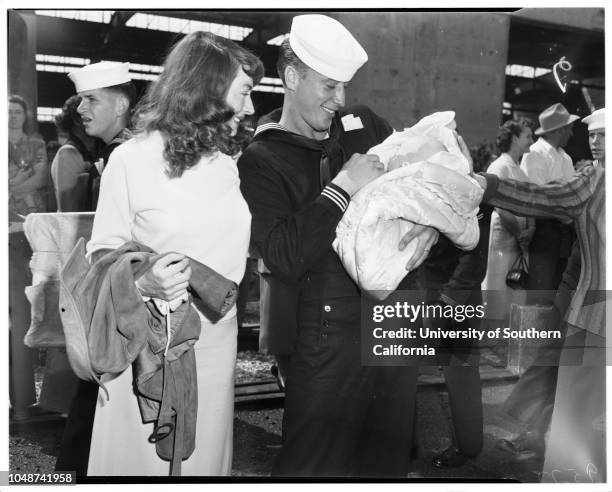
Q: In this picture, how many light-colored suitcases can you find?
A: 1